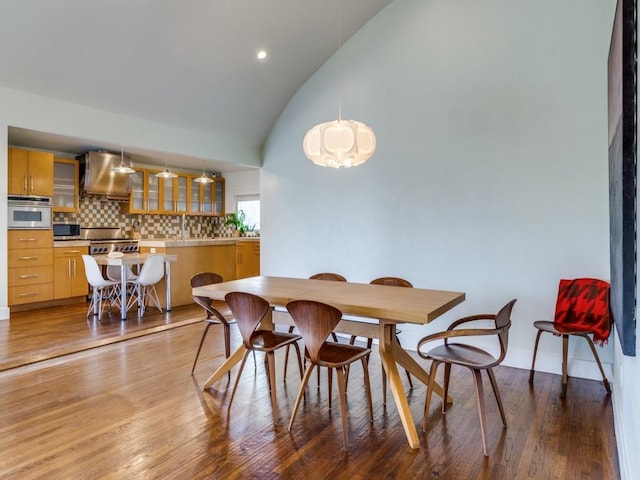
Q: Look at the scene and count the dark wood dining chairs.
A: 7